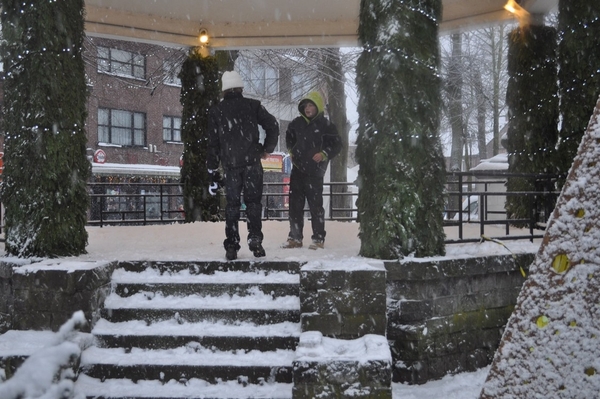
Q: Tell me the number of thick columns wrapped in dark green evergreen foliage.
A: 5